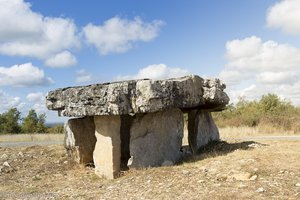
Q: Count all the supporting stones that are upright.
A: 4